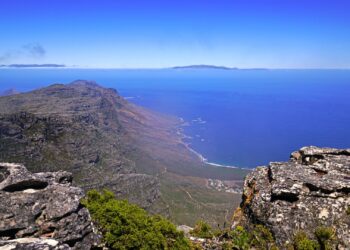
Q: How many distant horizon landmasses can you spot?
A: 2